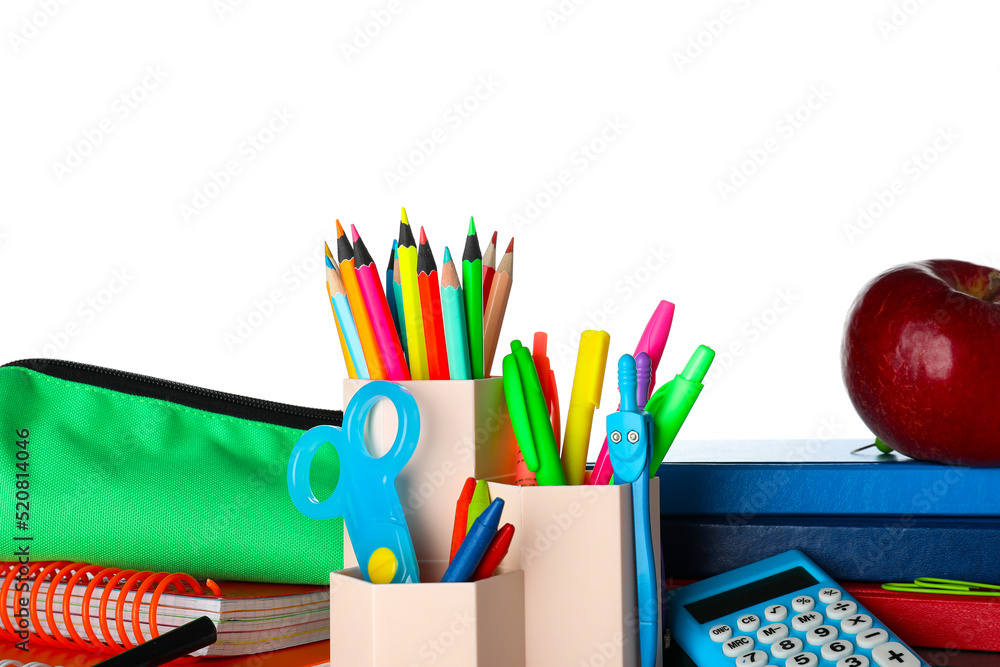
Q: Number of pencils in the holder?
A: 12